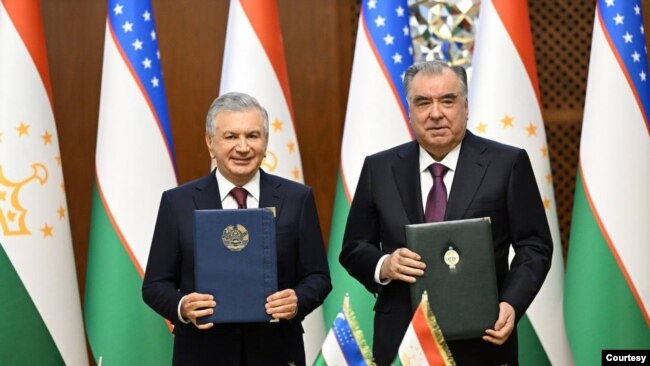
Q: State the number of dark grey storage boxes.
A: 0